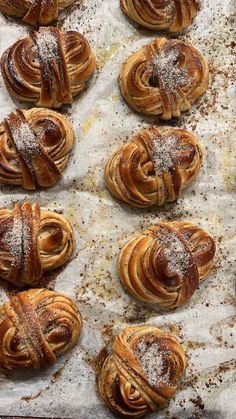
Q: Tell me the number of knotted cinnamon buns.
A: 10